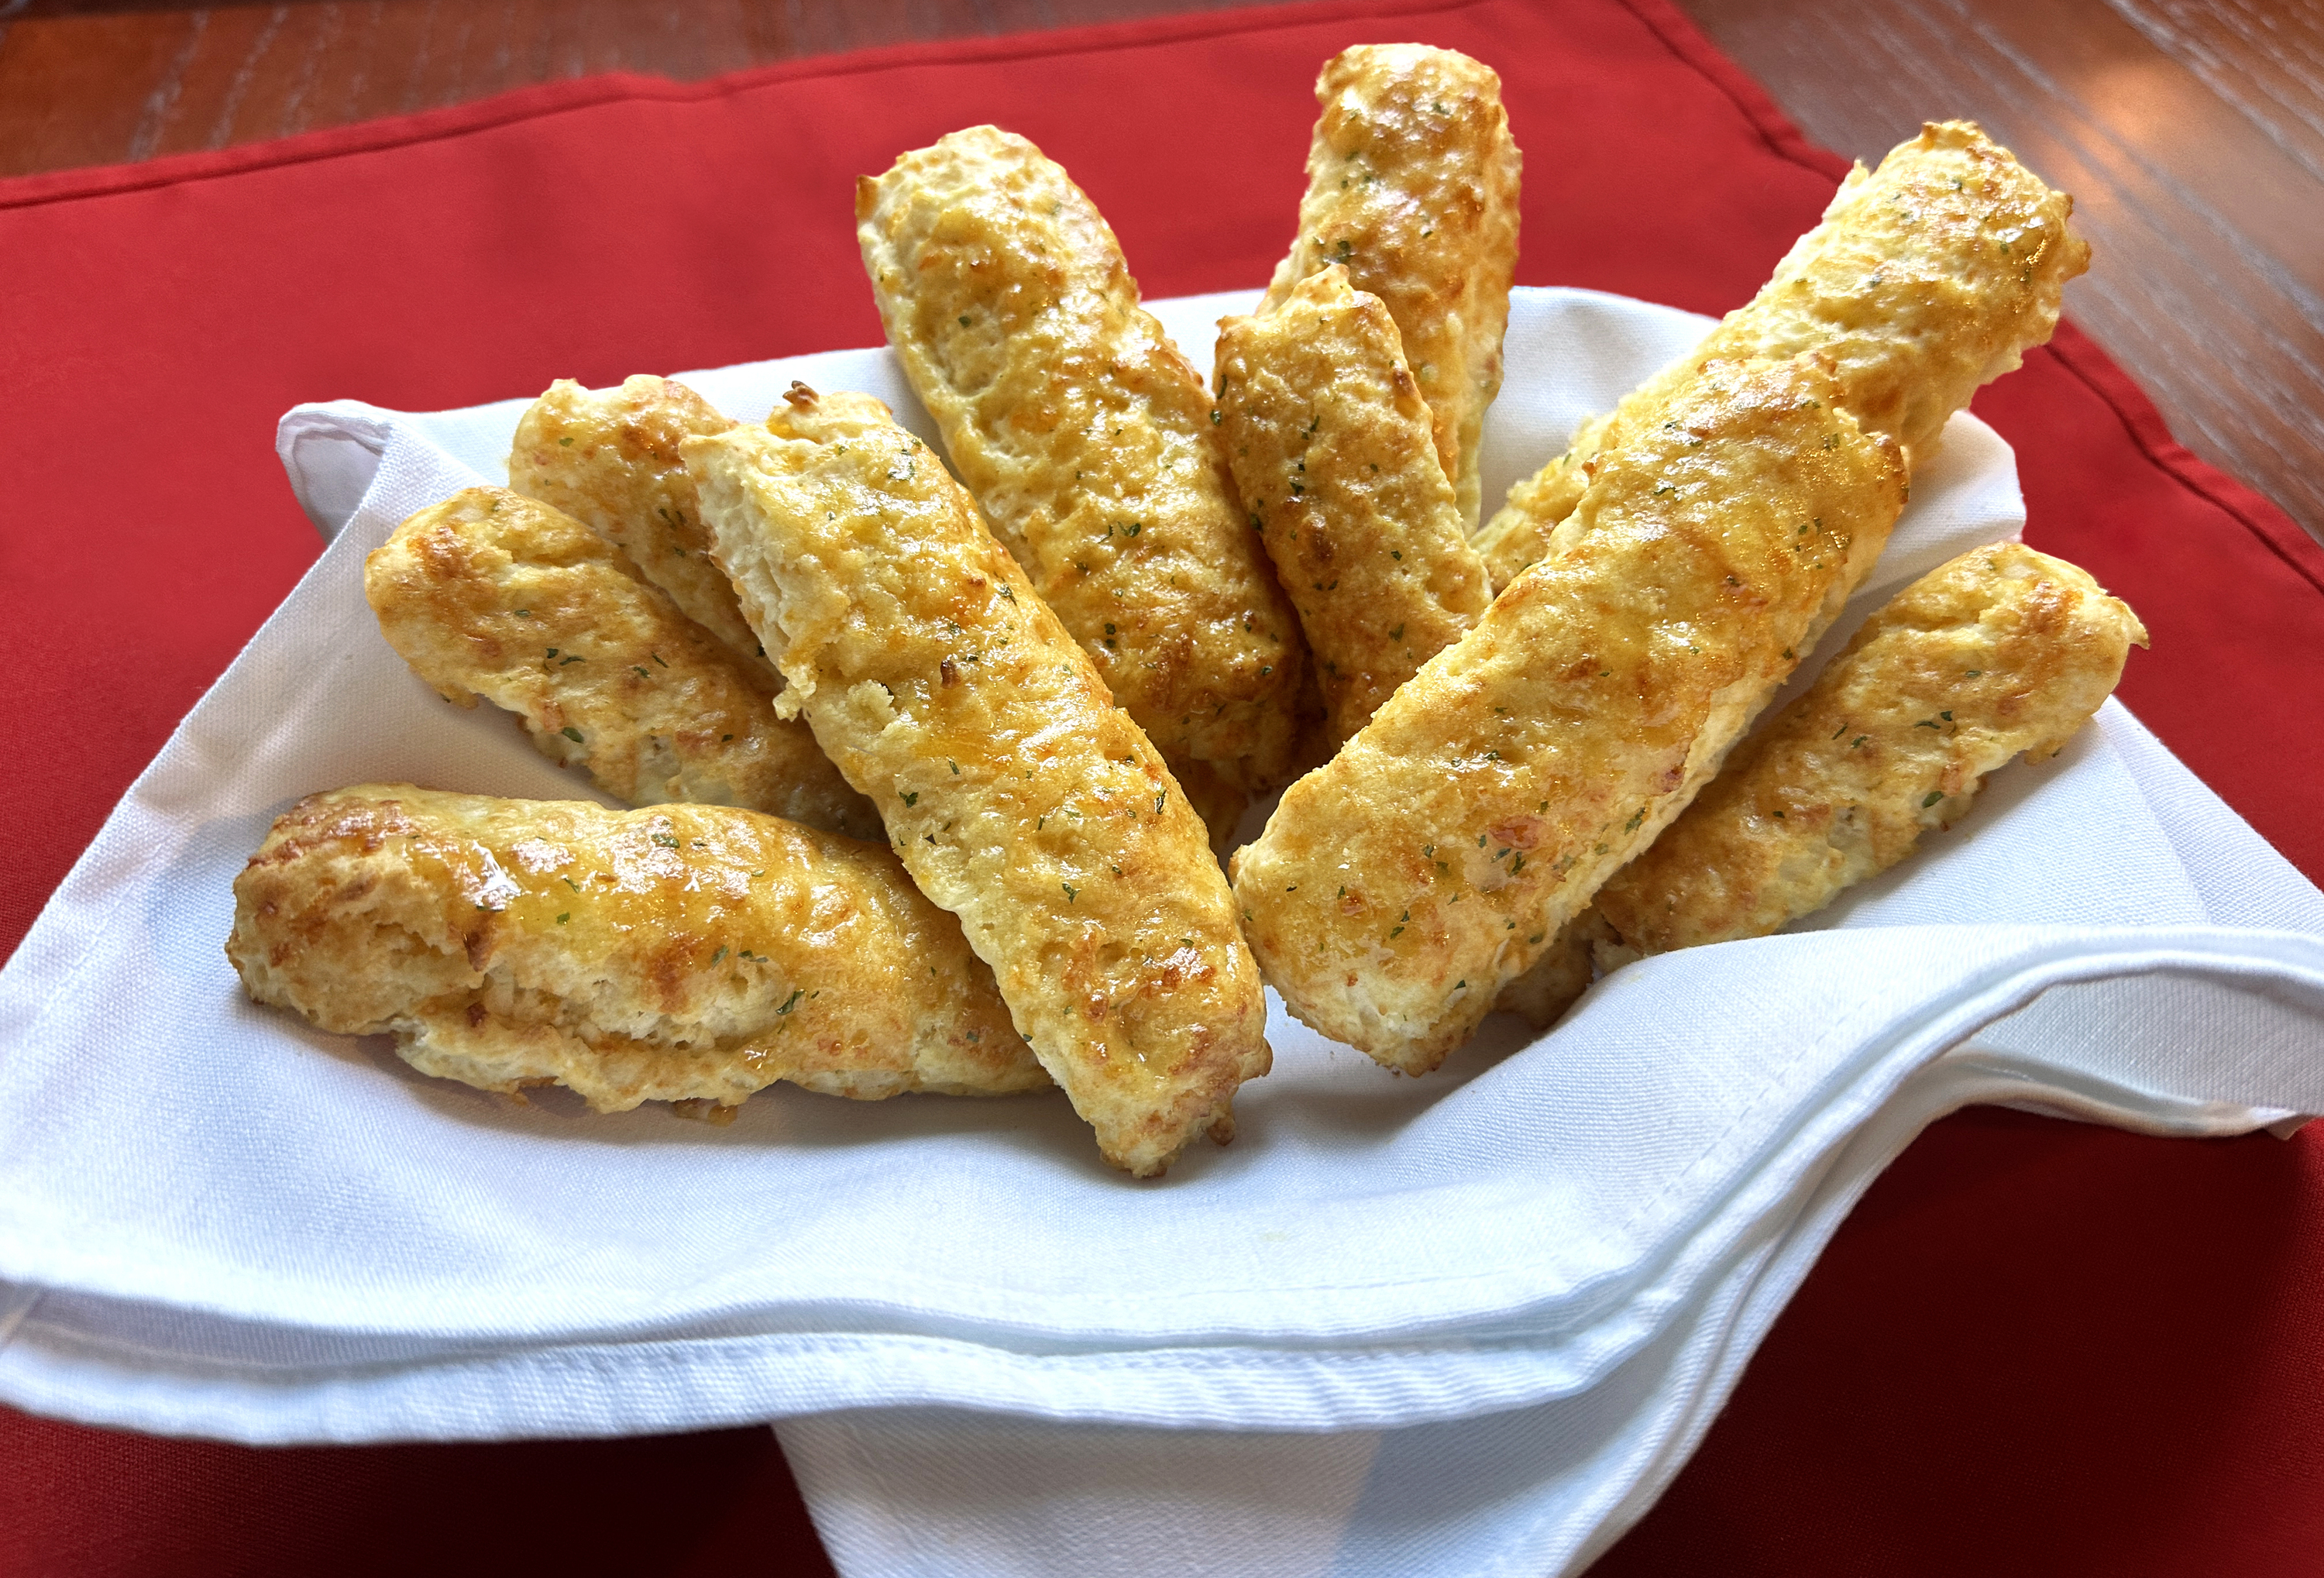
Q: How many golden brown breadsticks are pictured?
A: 10